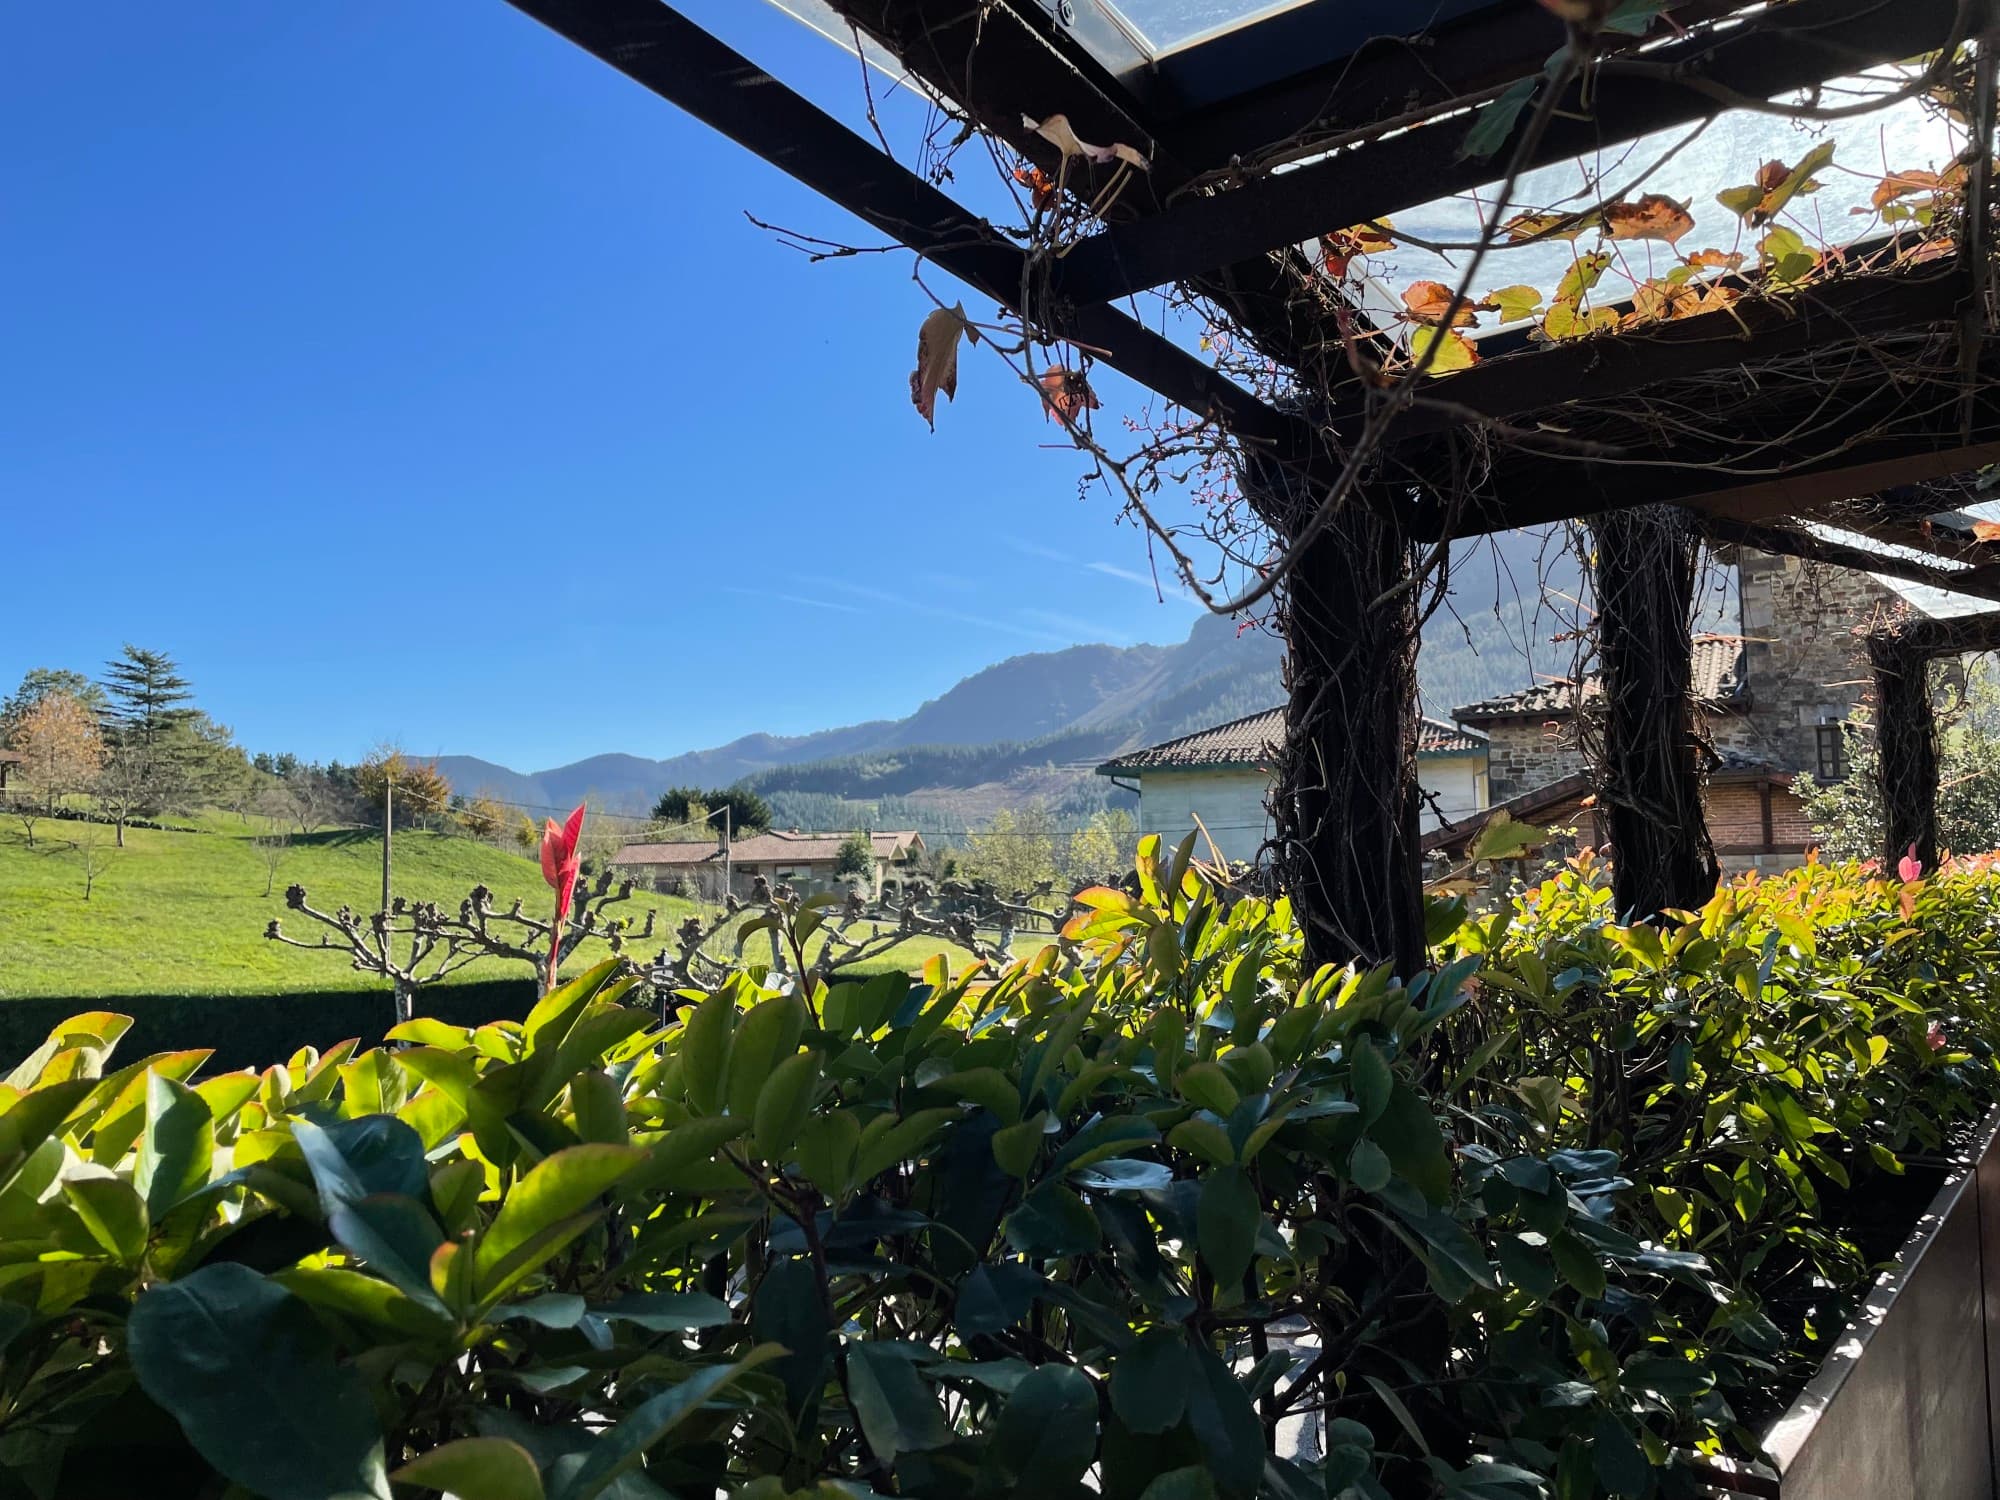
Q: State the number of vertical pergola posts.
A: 3